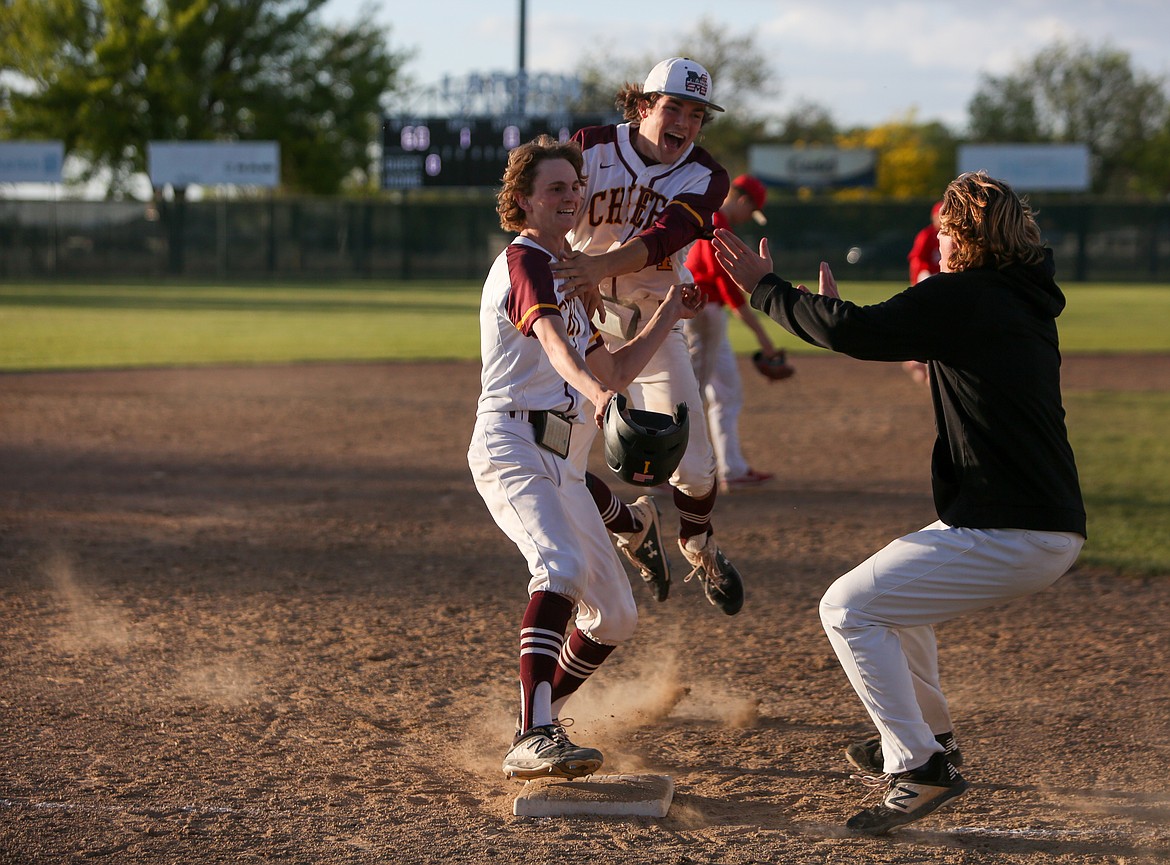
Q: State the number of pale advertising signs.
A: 4